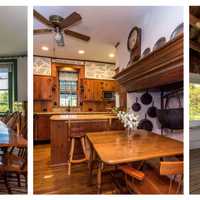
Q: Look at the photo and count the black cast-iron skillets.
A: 4